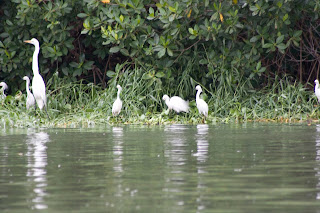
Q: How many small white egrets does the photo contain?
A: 6